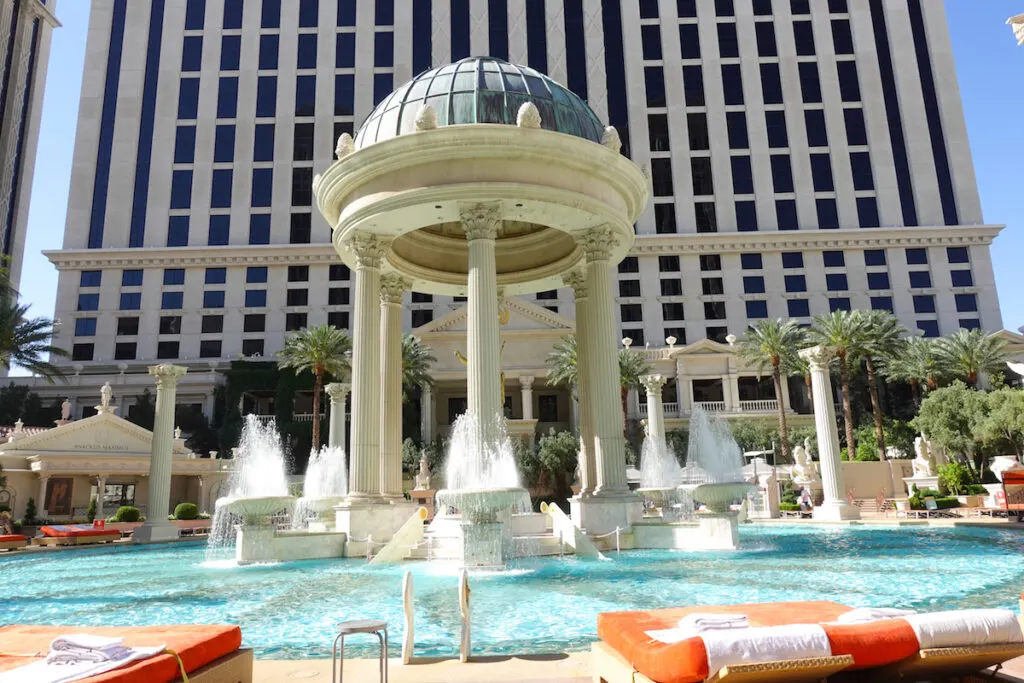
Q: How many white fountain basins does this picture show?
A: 5